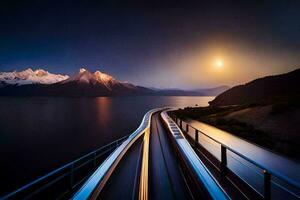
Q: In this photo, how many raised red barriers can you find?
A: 0